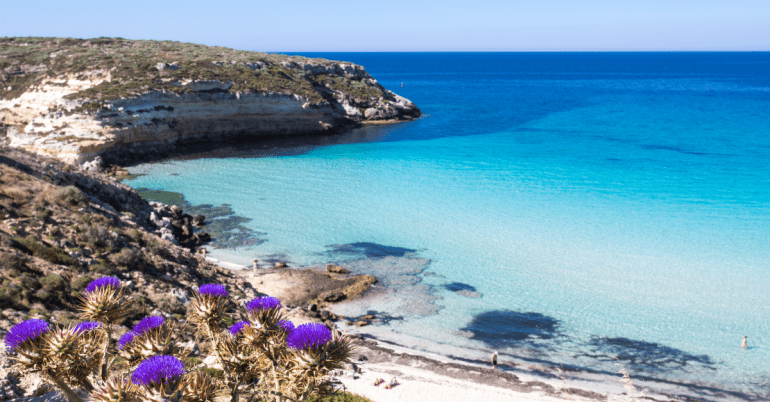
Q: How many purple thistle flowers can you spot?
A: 11